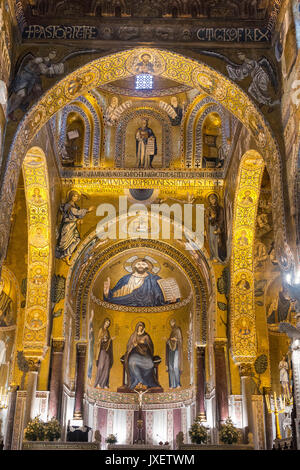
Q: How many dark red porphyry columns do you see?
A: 4